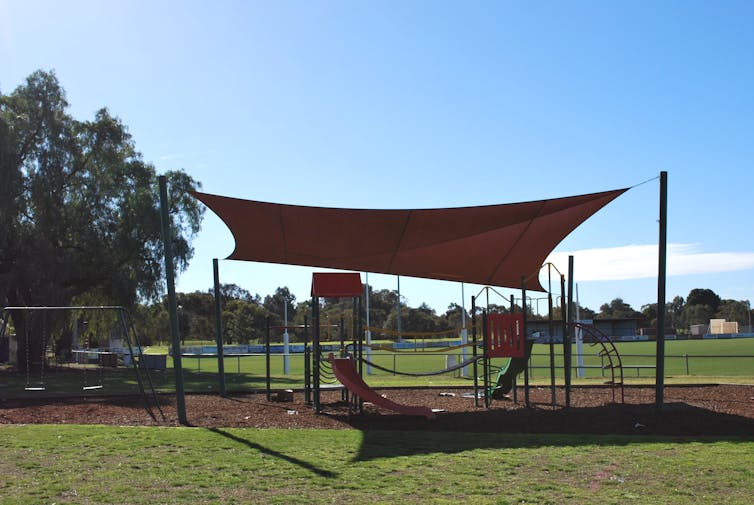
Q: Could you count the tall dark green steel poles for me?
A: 4